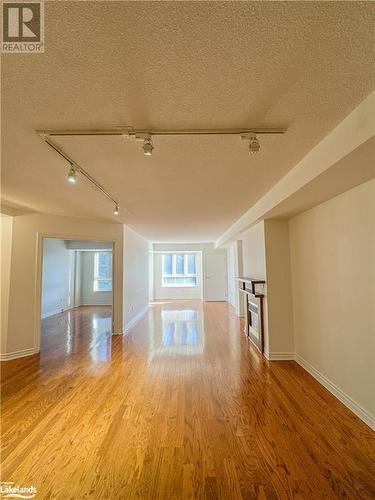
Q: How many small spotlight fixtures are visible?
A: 4